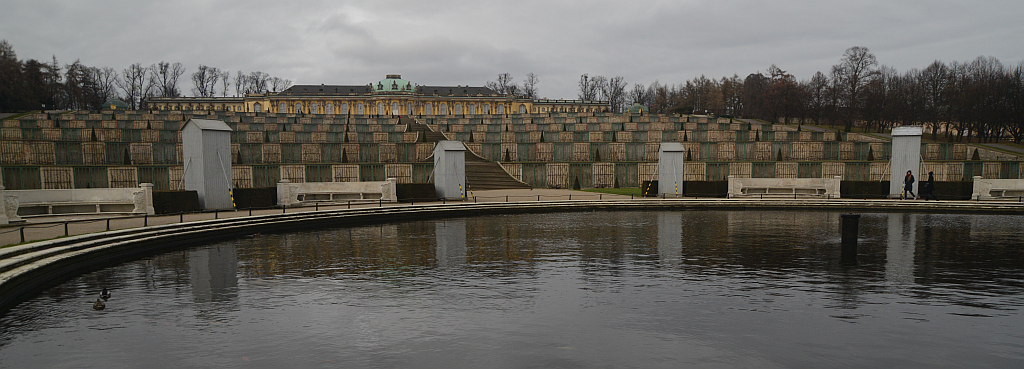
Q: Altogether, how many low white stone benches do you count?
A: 4